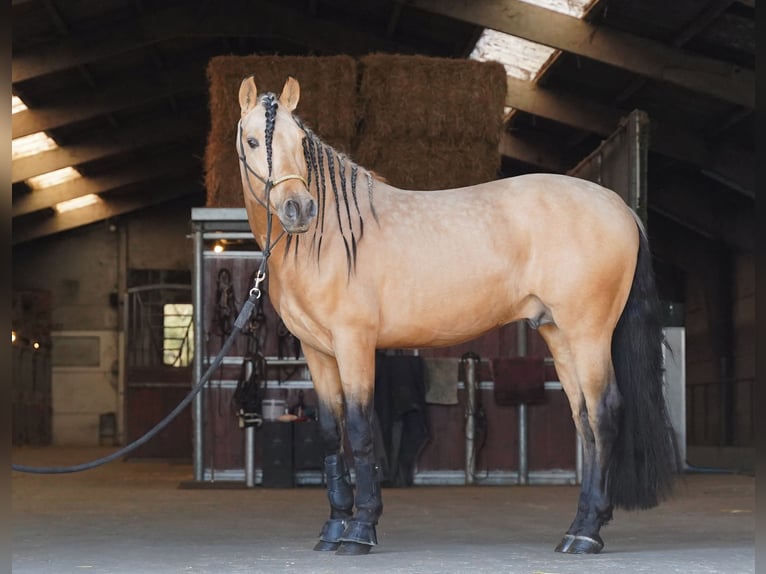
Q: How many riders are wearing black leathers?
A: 0